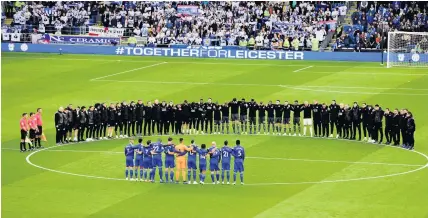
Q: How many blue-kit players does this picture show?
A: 10